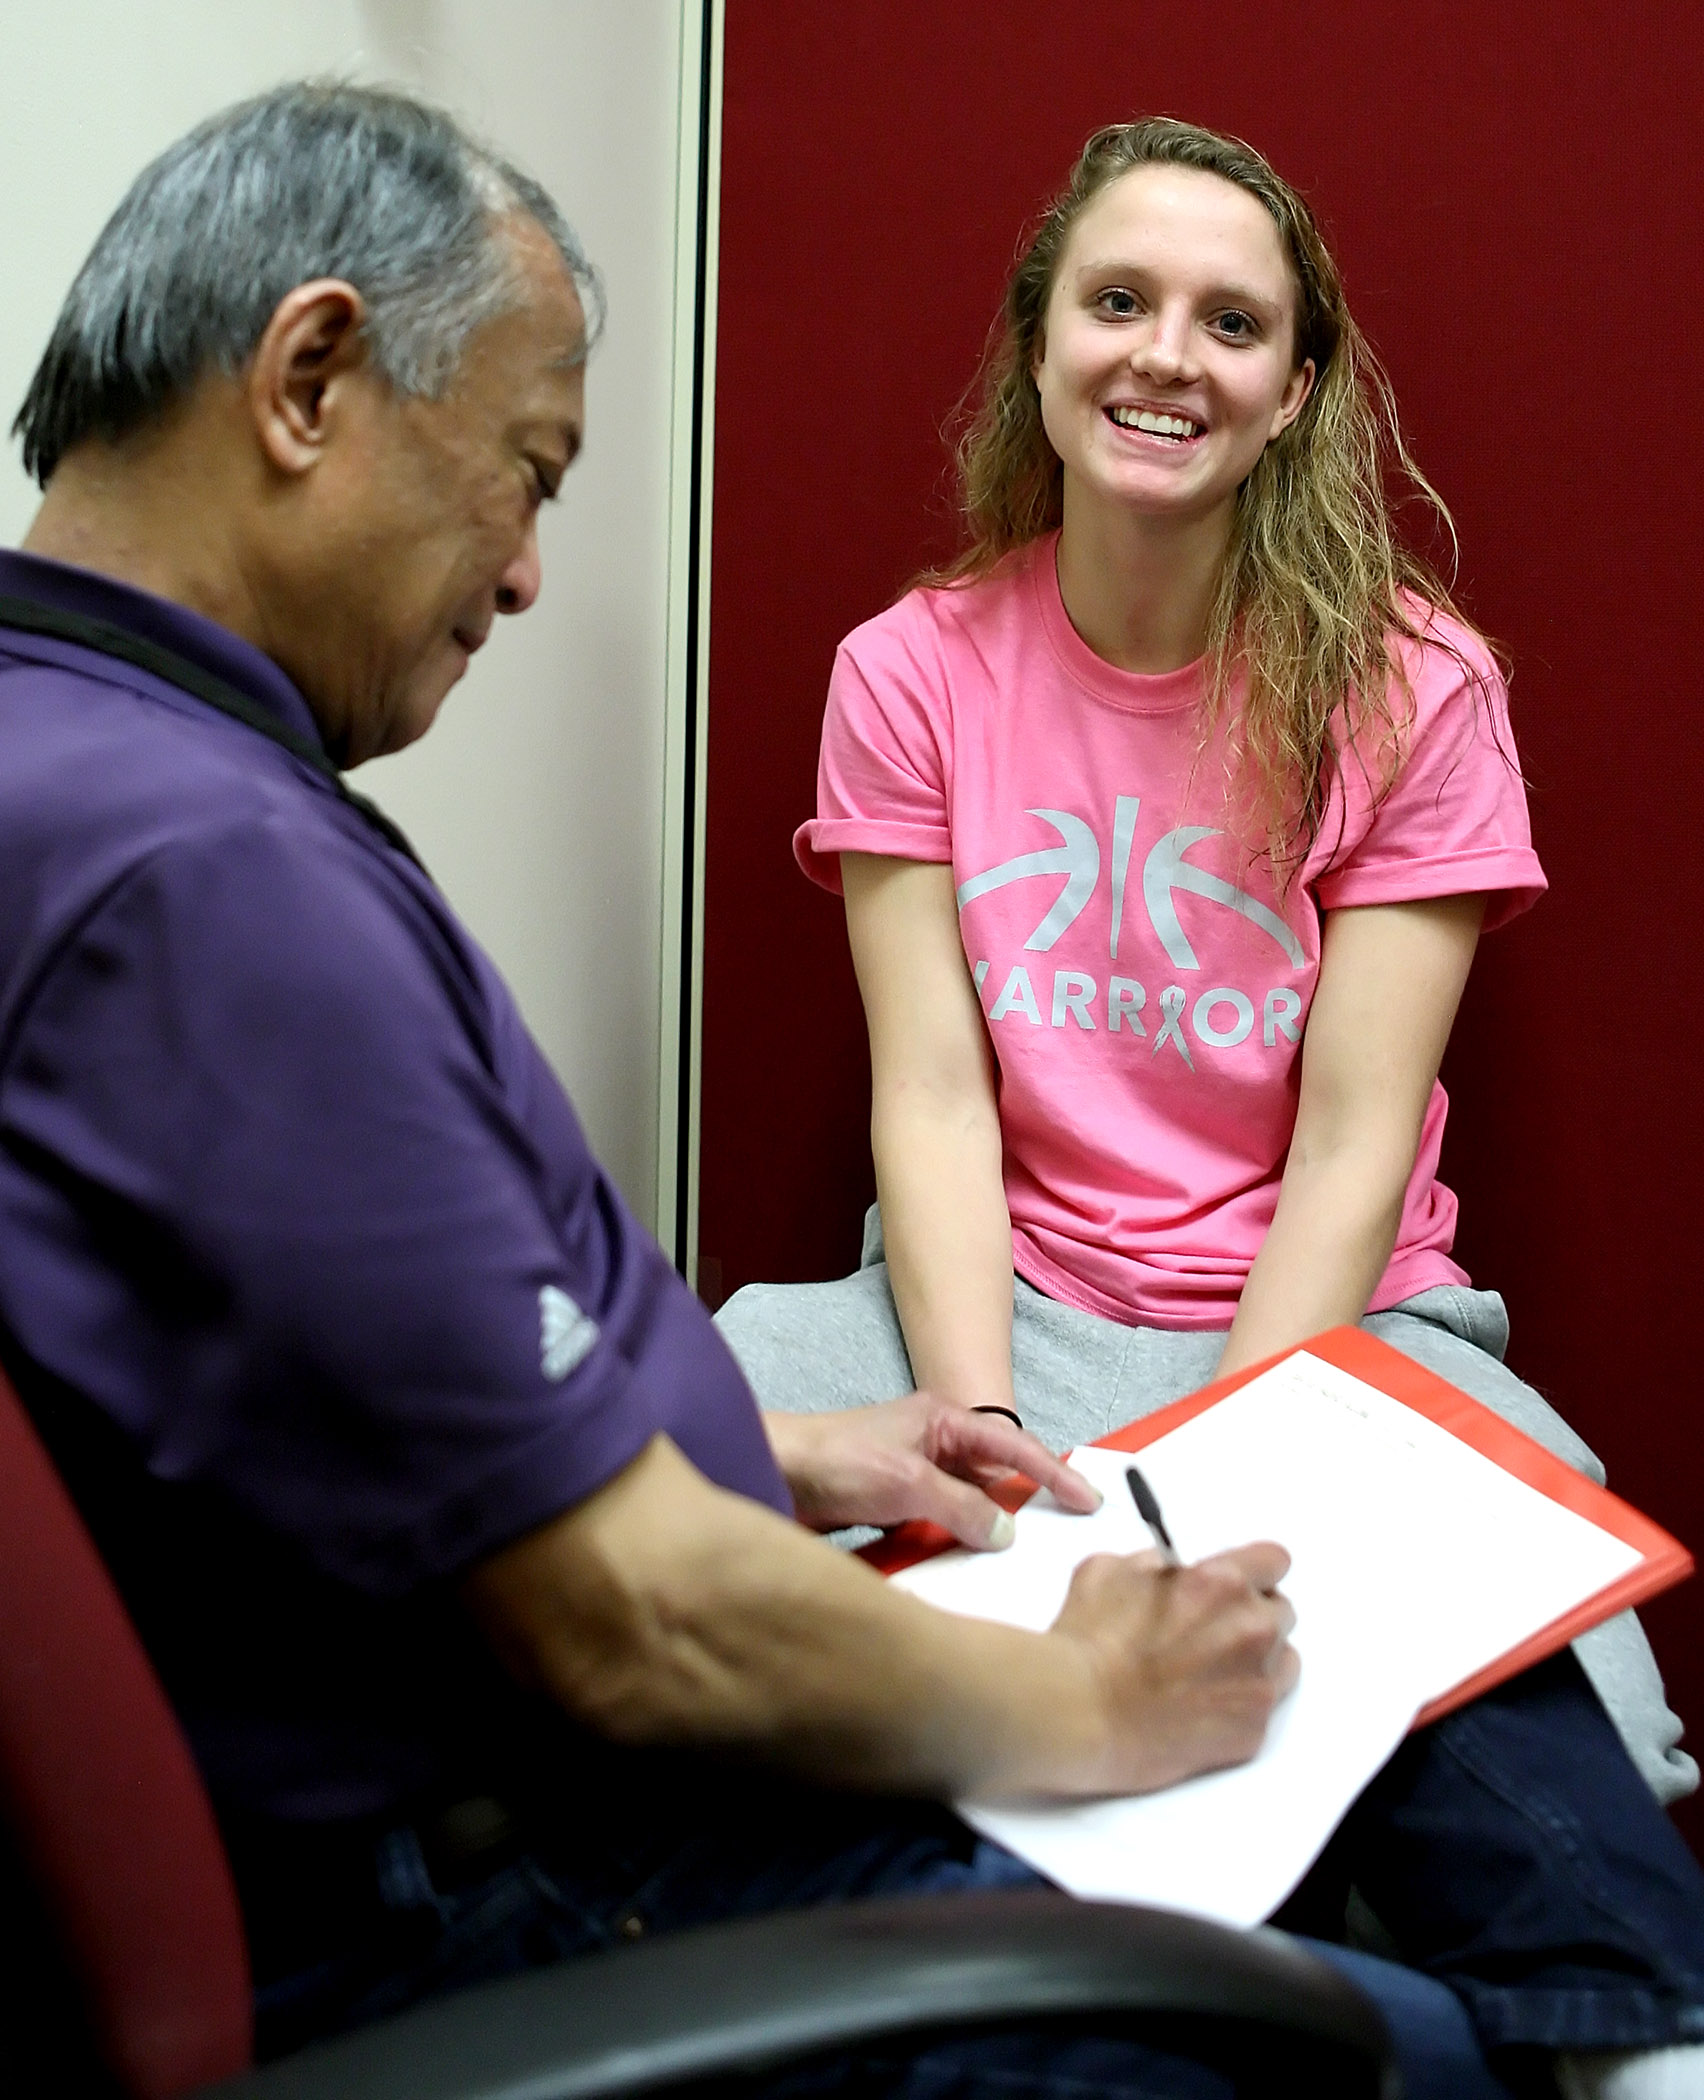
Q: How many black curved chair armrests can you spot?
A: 1